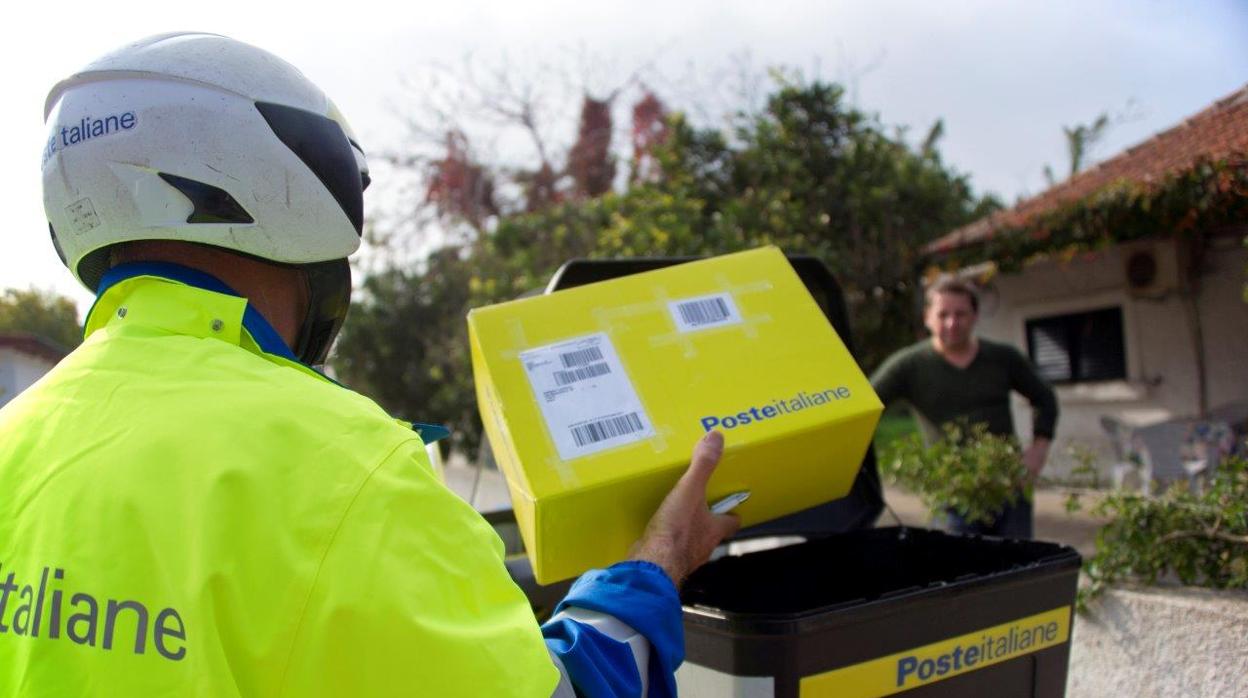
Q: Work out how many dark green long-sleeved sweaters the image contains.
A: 1